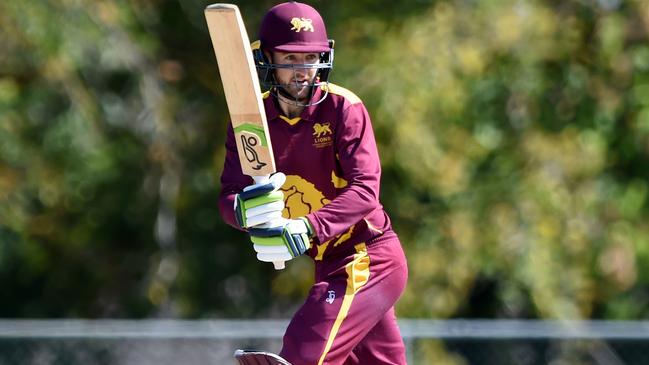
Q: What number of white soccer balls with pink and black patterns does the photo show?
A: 0